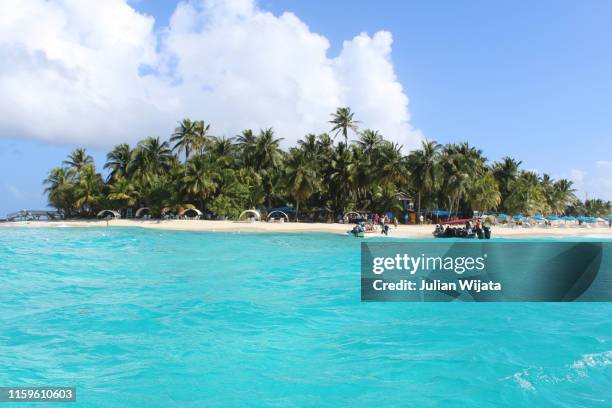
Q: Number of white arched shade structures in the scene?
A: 6